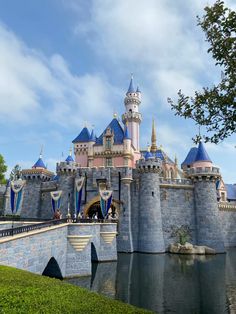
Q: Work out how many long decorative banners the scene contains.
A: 4